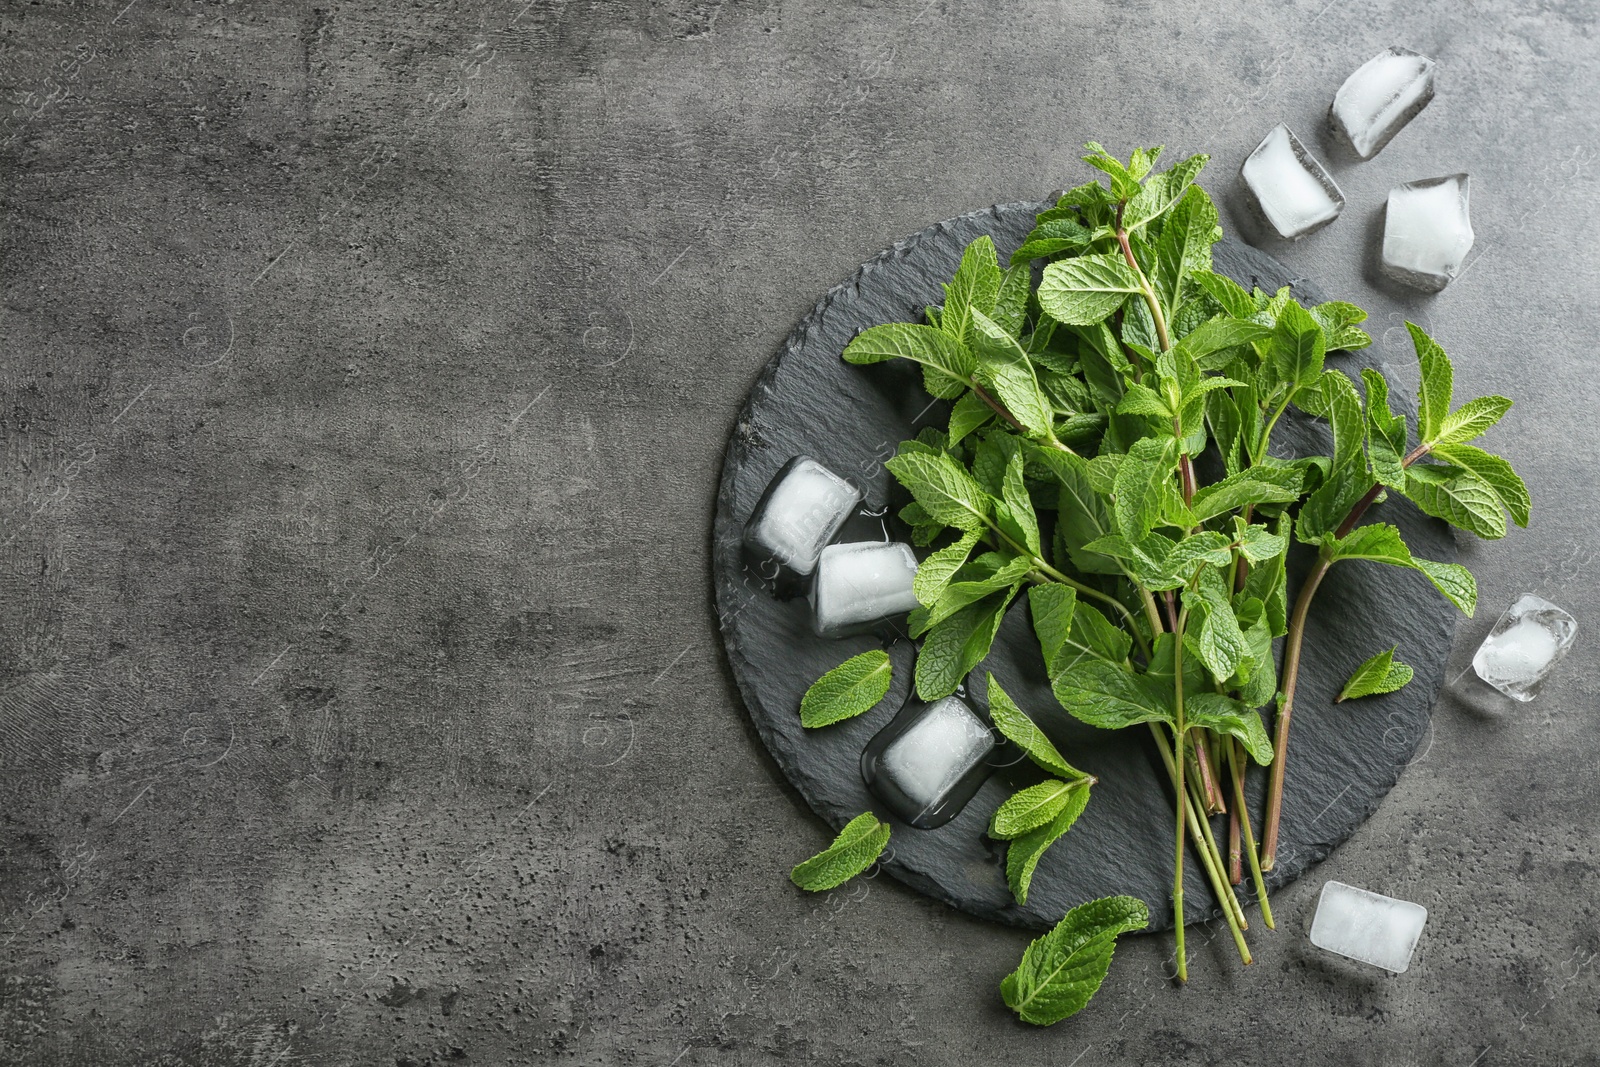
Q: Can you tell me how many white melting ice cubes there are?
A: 8